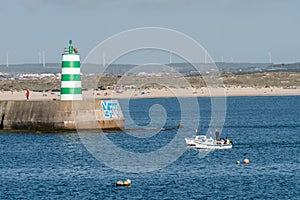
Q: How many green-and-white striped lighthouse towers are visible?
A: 1